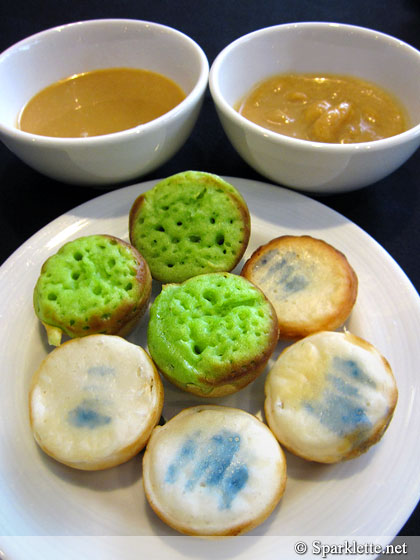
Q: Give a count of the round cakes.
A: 7